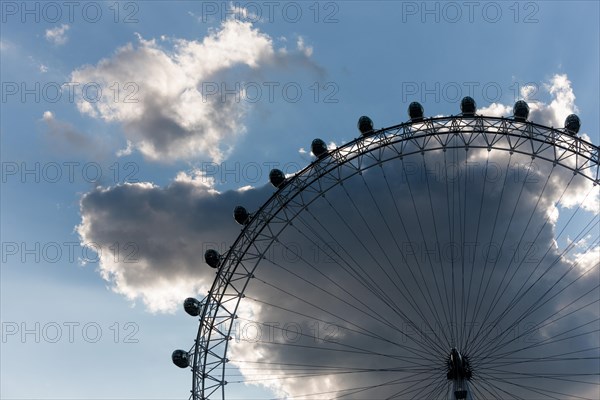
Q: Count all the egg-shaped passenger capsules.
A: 11